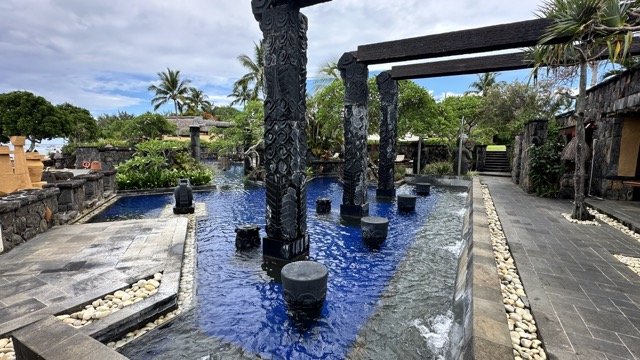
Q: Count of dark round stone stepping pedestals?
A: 6